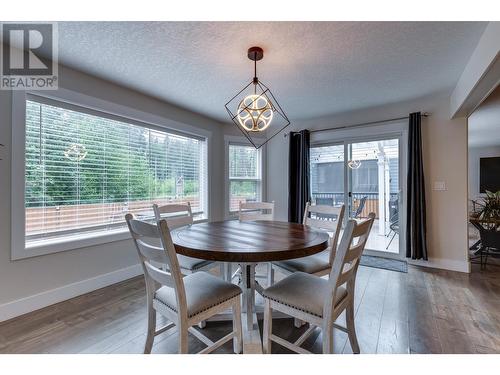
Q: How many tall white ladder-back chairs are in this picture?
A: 5